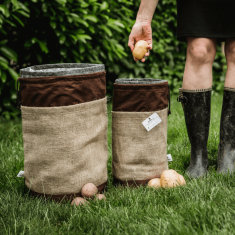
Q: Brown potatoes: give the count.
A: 3